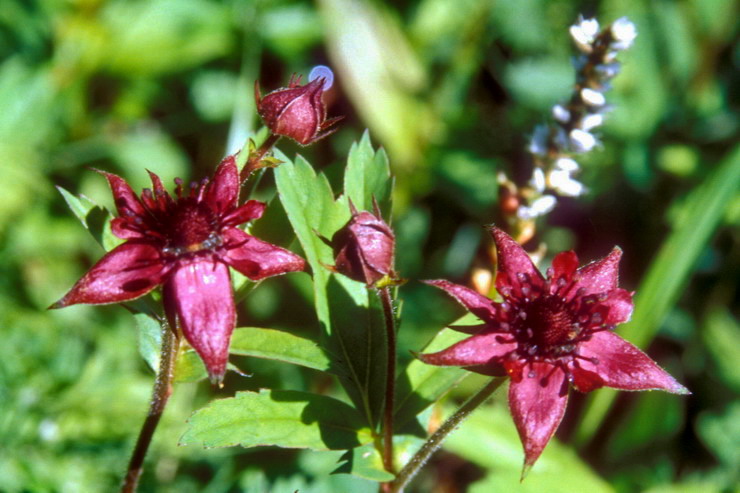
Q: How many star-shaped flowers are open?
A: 2